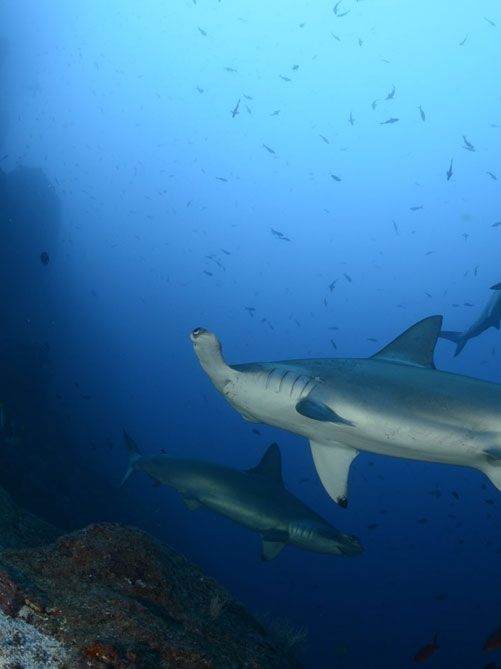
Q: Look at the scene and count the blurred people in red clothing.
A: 0